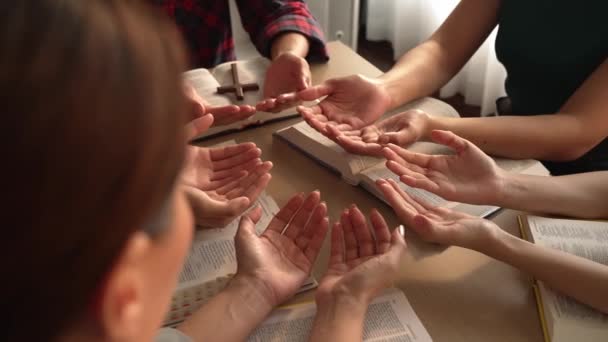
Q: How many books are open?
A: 5